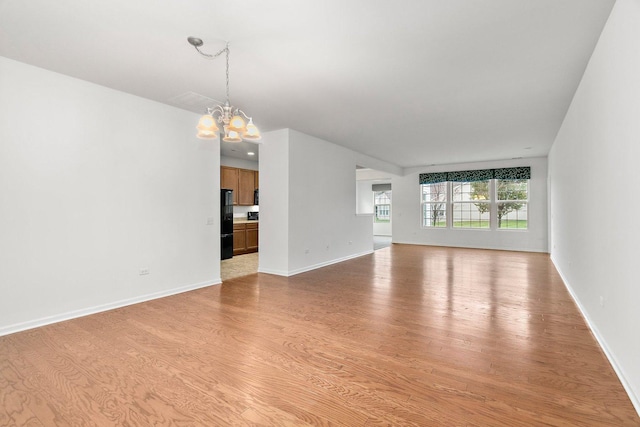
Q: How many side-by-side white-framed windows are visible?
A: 3